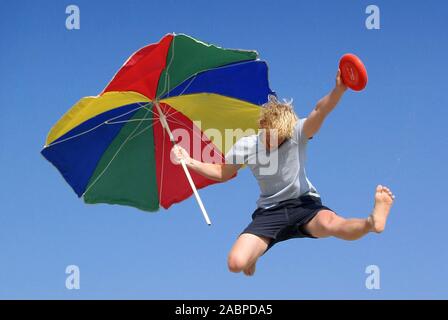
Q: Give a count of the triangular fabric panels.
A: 8